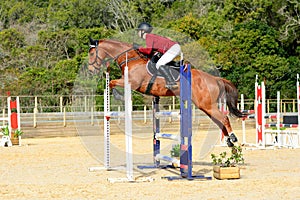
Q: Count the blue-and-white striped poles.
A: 4